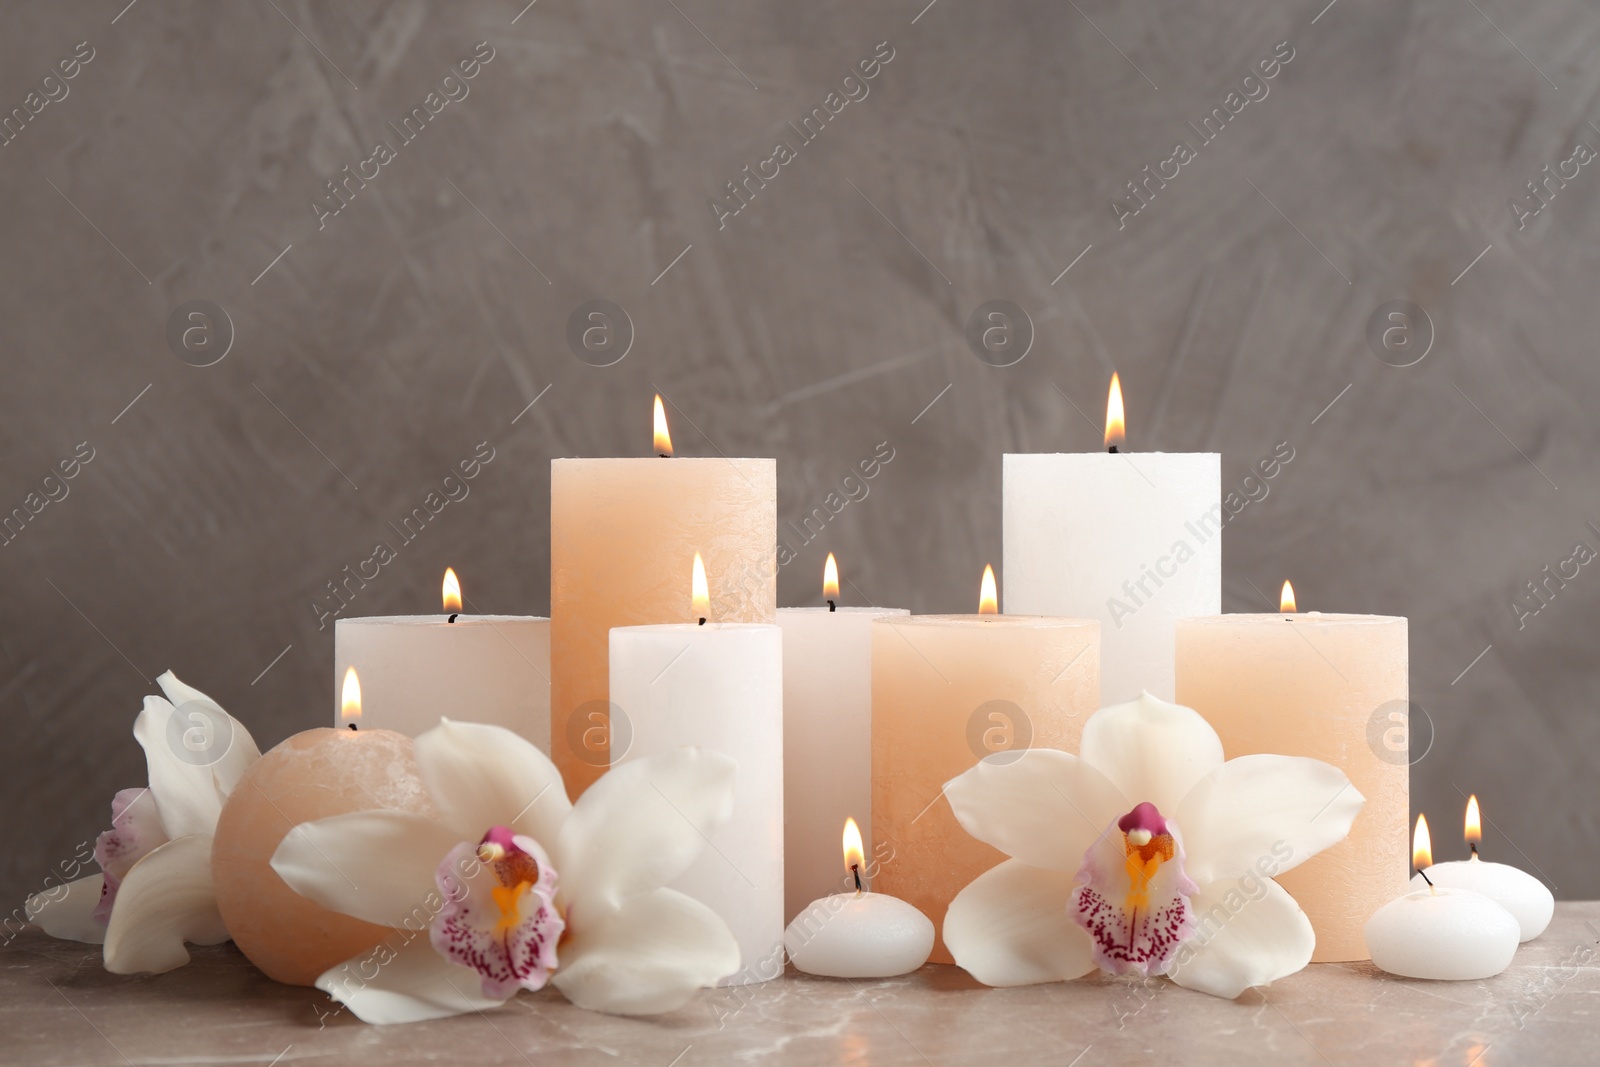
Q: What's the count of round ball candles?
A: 1